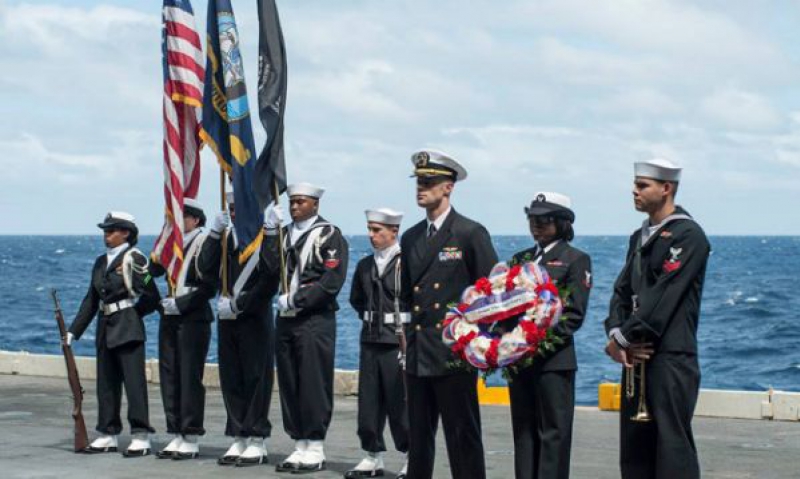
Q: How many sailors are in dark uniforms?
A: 8